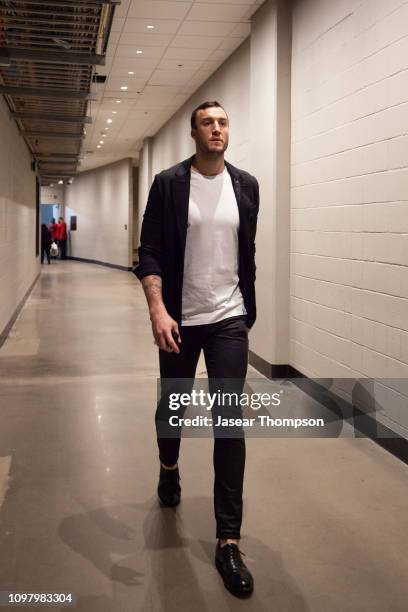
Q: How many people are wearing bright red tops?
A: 2